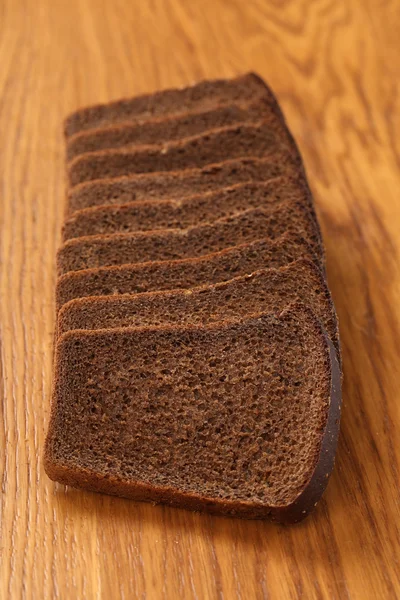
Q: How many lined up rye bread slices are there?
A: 9